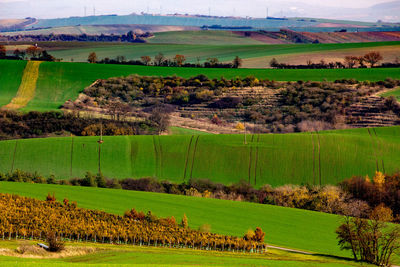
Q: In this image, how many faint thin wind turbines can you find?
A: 8